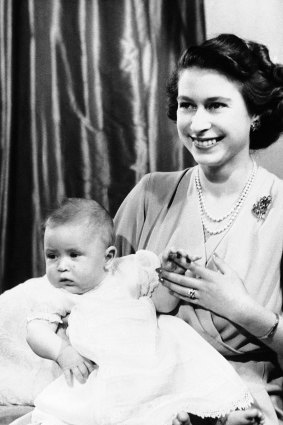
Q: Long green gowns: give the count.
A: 0